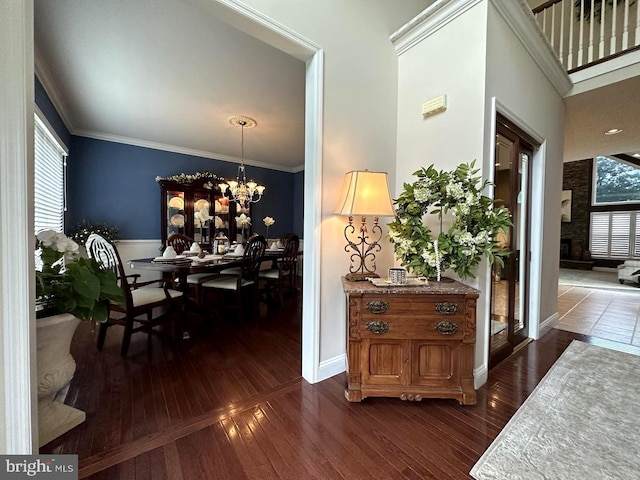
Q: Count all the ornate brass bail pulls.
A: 4